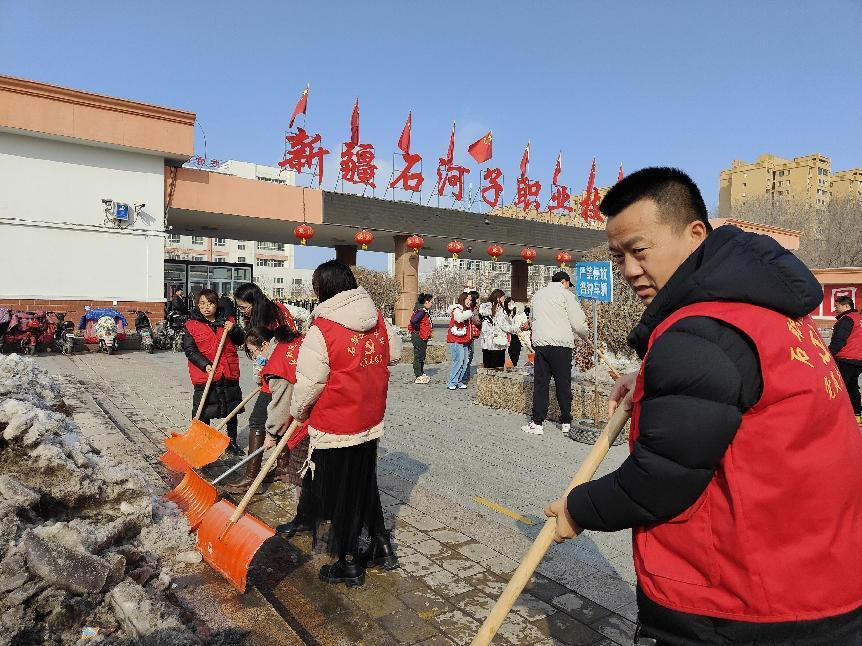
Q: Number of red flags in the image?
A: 9